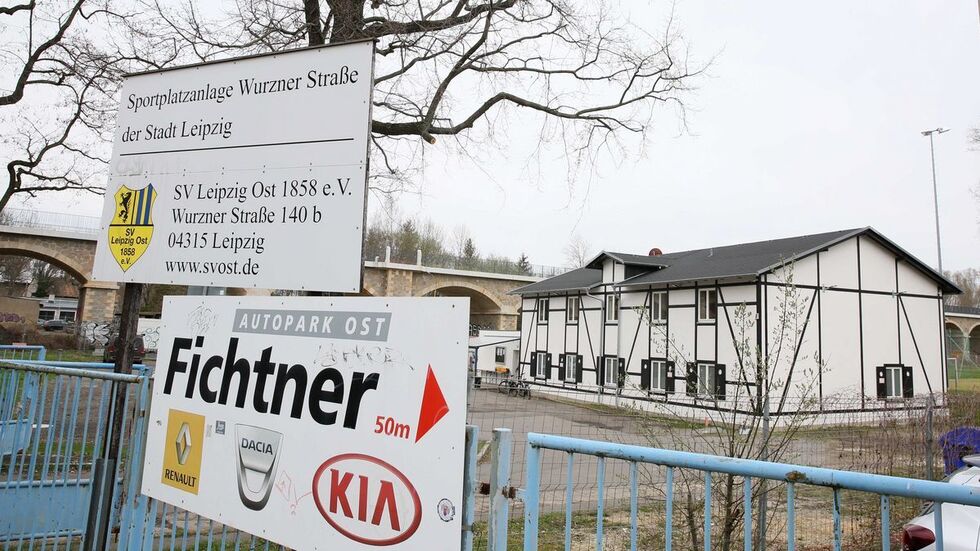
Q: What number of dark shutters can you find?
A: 12